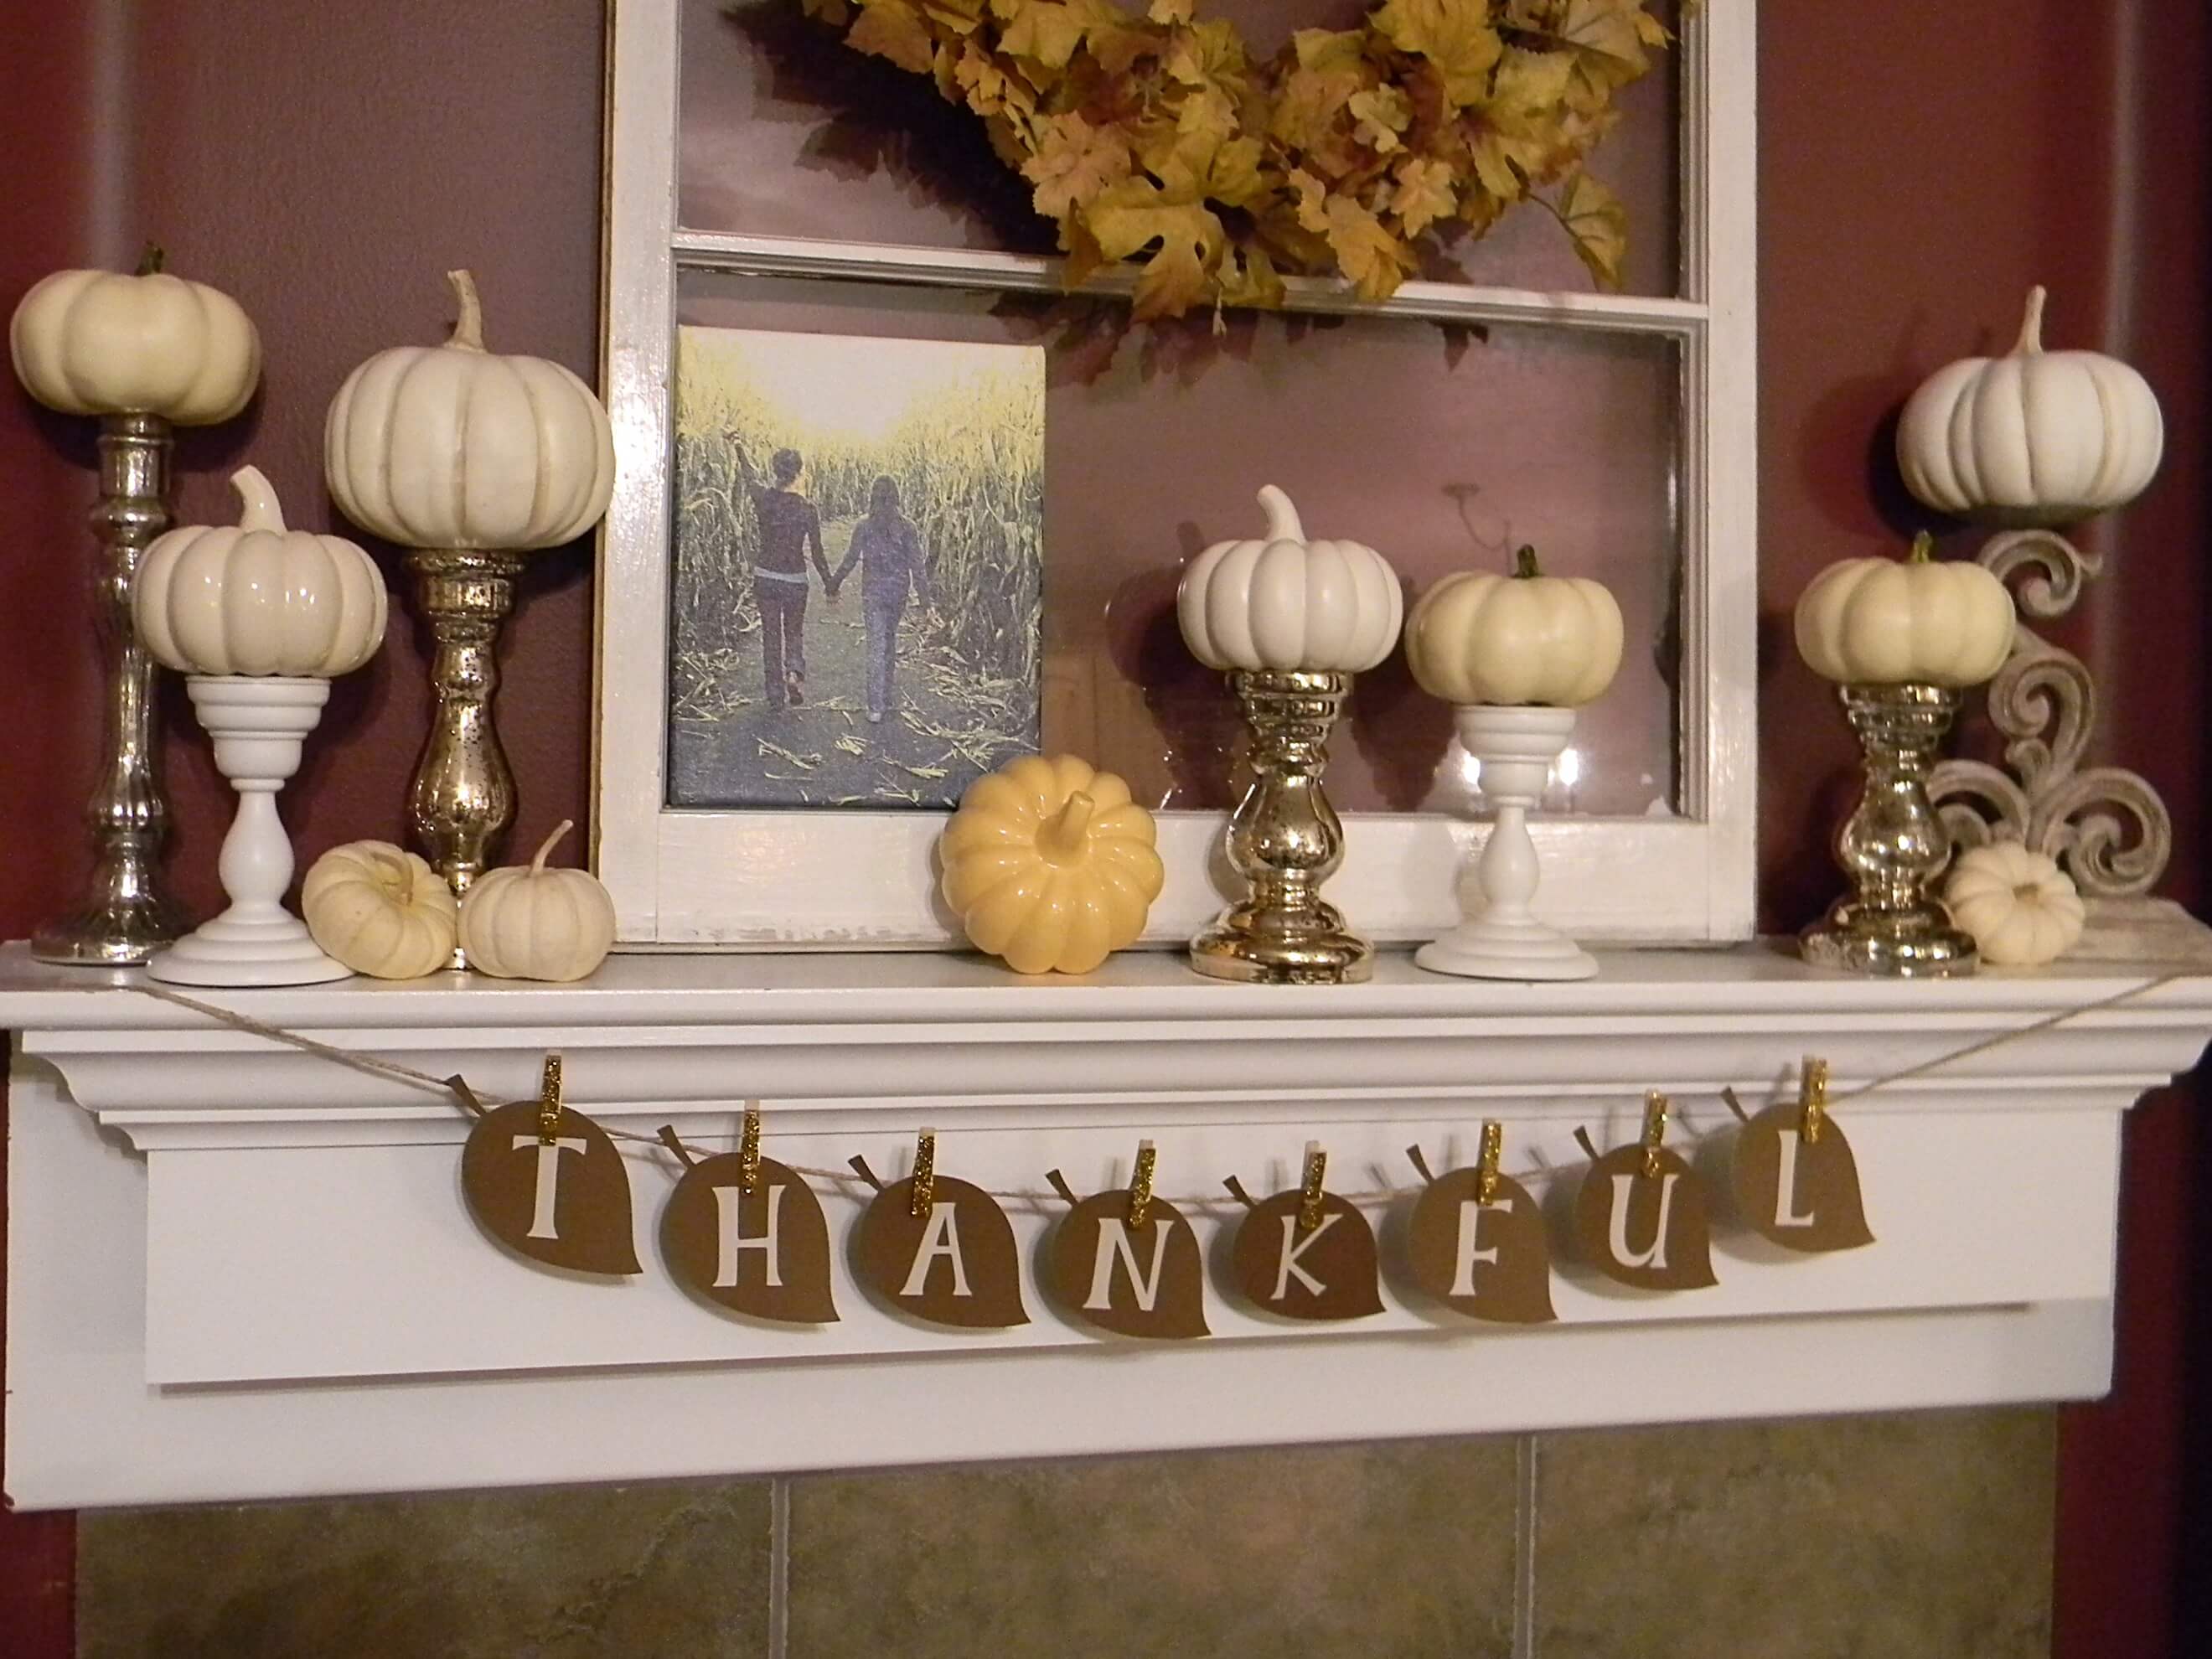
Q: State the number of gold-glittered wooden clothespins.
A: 8